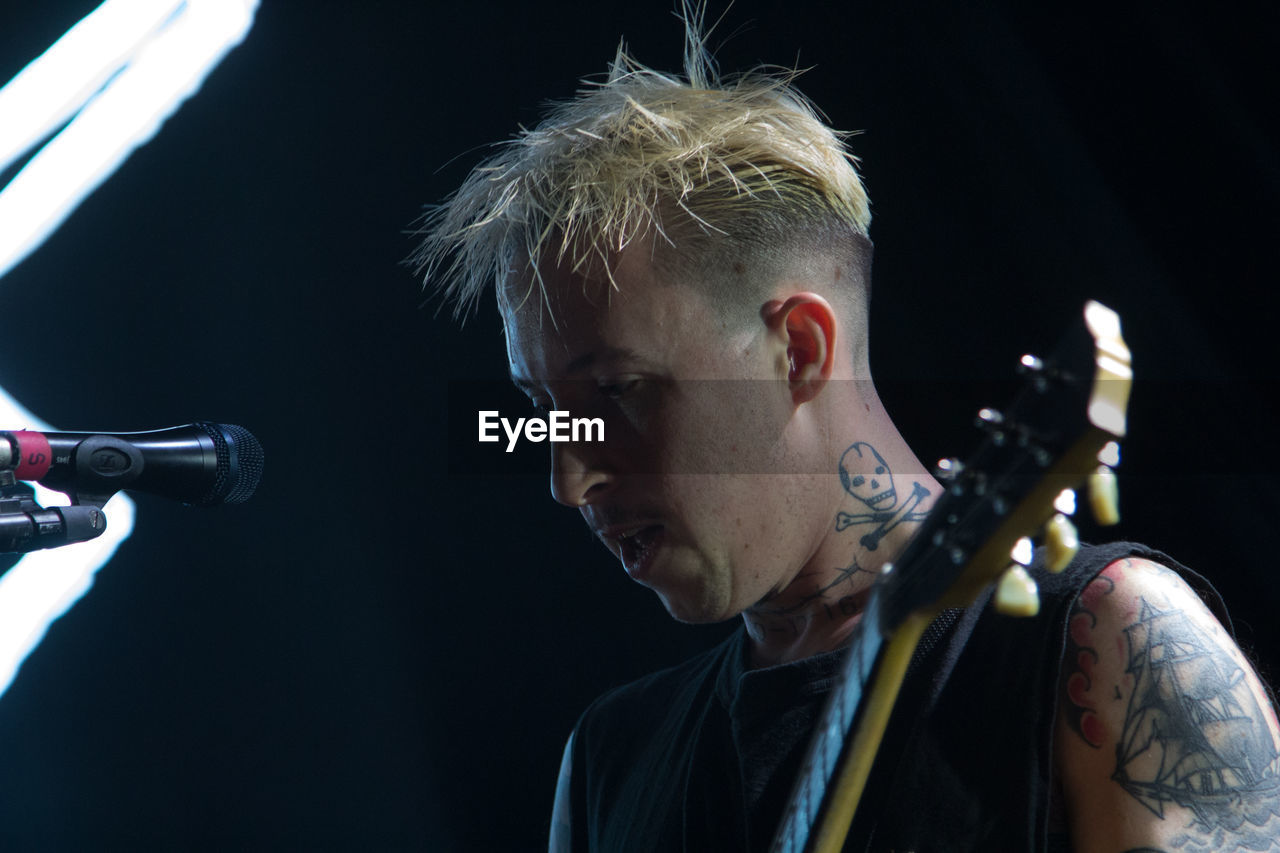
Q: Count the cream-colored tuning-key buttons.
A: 3